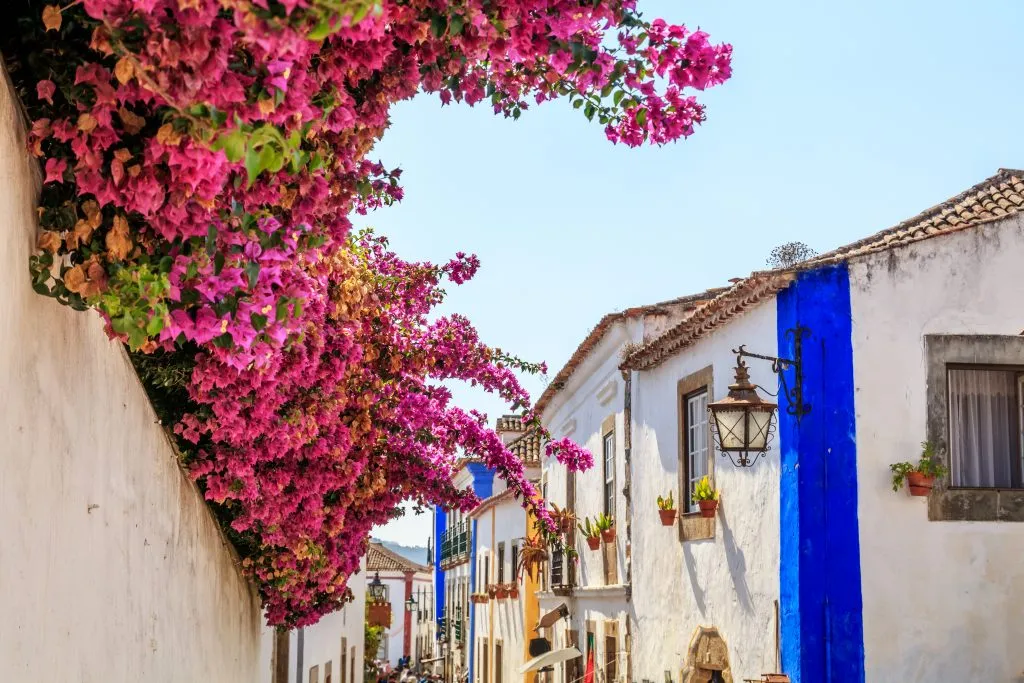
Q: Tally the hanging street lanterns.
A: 3